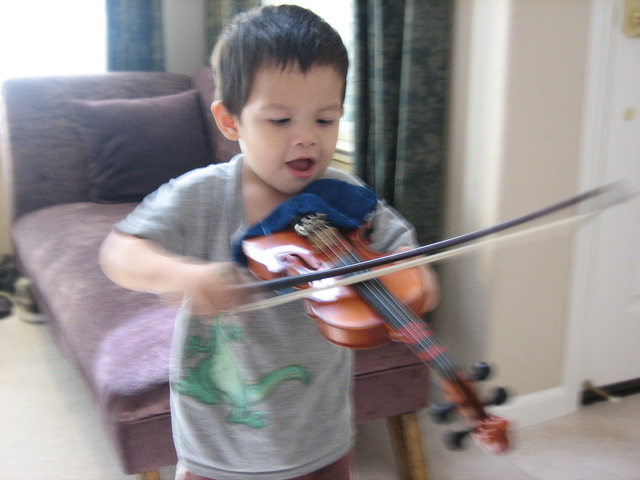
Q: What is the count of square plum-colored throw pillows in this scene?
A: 1